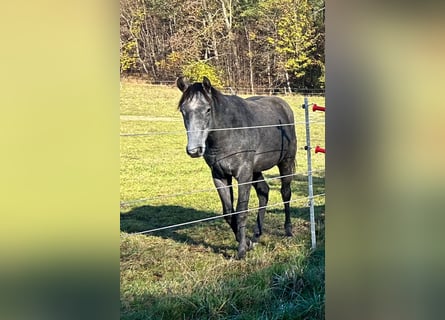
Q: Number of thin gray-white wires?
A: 3